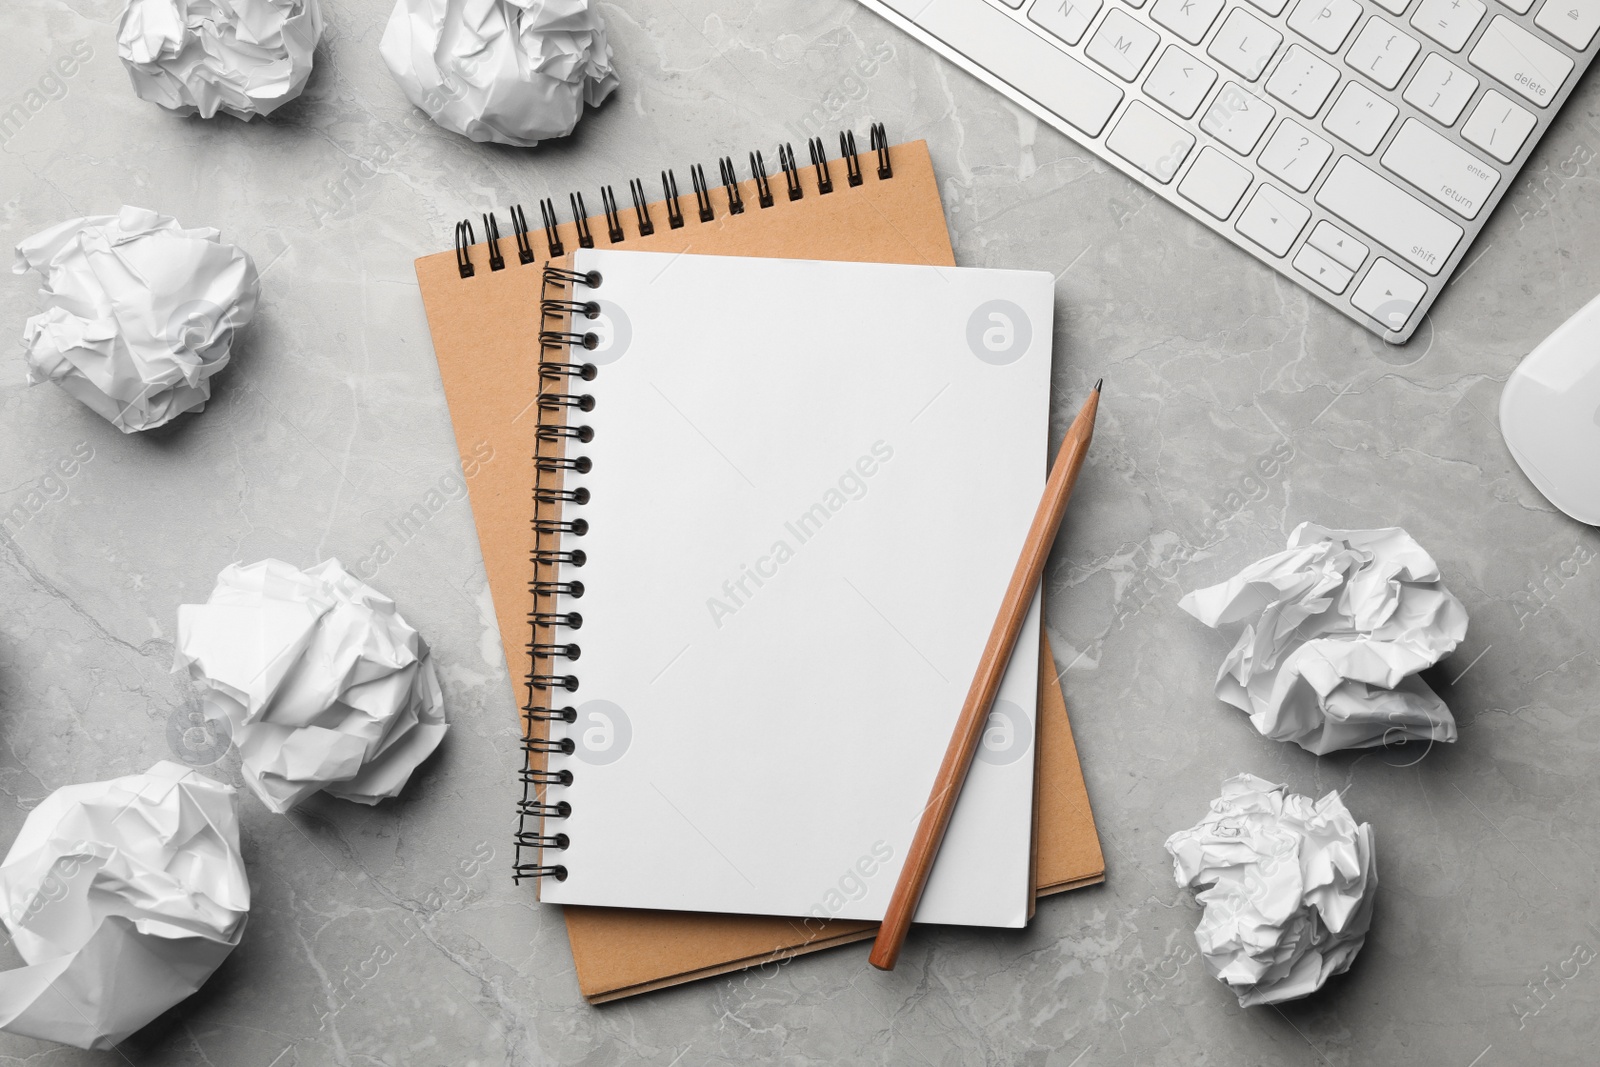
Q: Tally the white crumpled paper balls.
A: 7